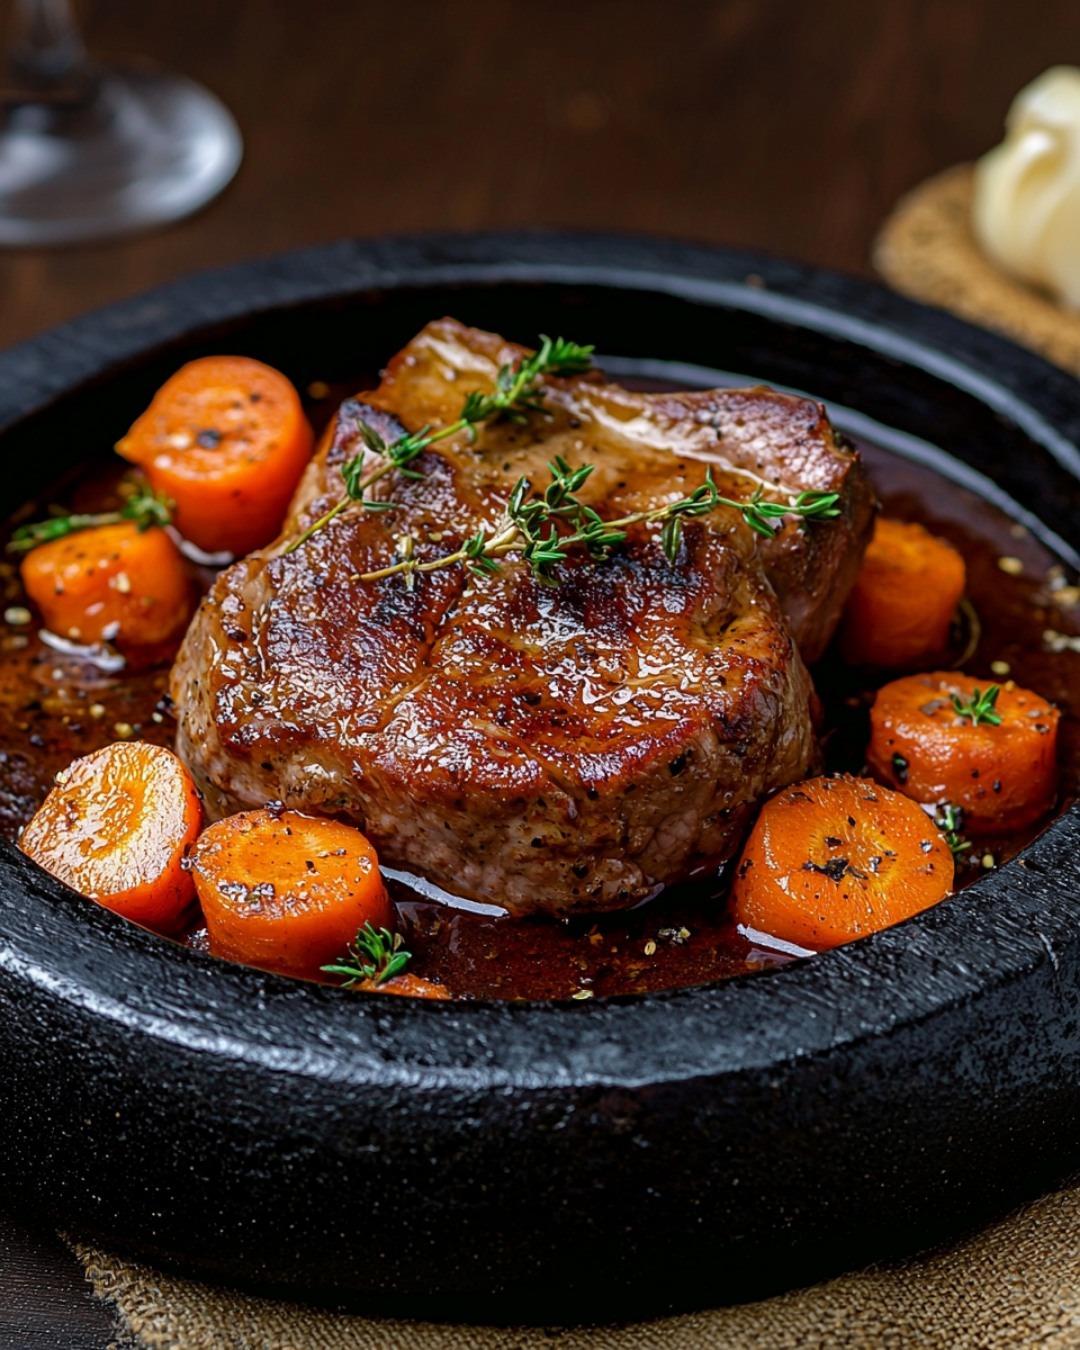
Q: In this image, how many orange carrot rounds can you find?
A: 7